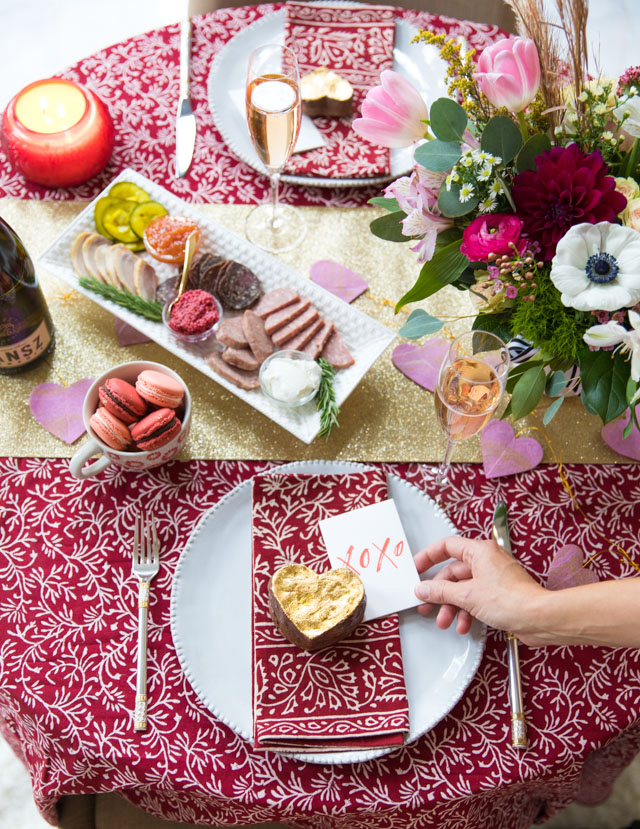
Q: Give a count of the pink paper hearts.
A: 7